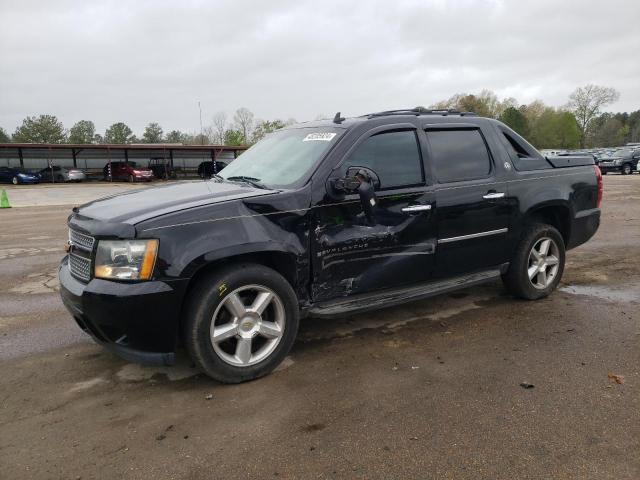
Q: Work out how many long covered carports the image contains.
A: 1